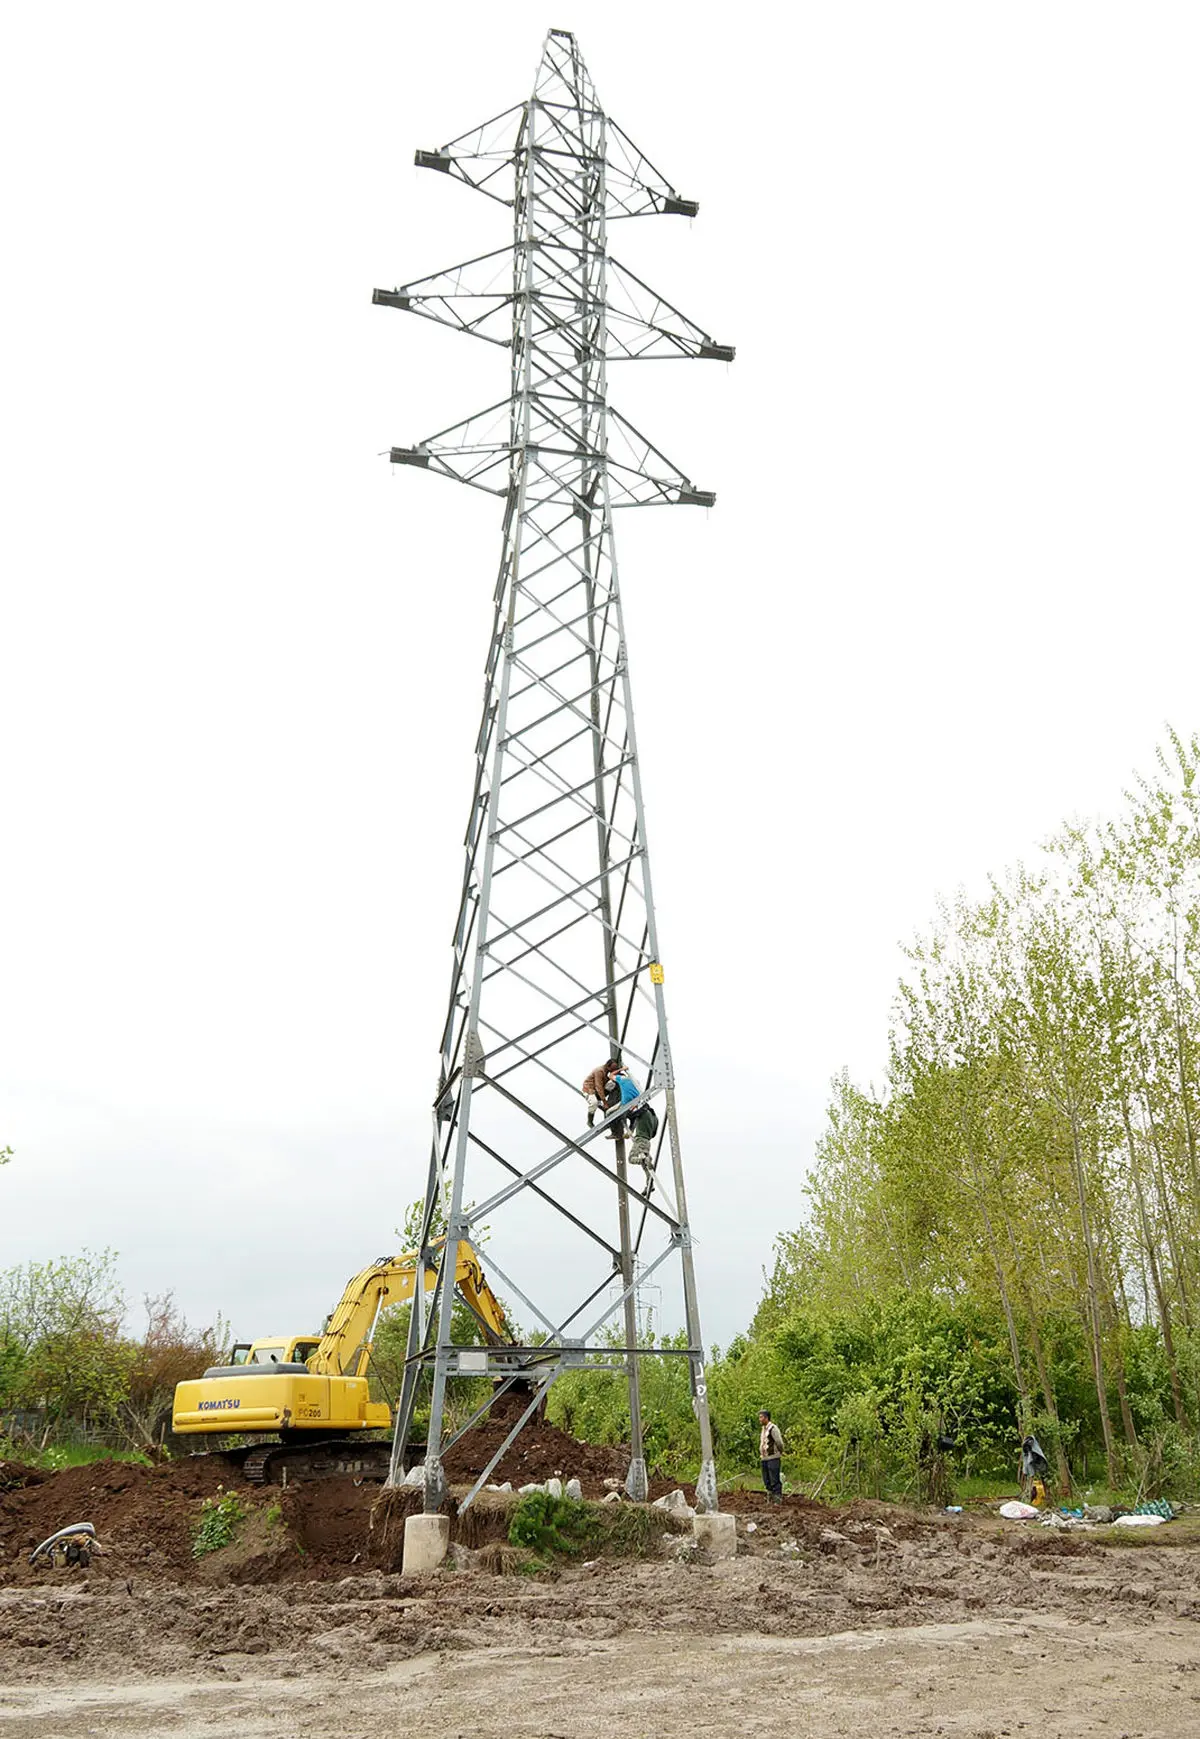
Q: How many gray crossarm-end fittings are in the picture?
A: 6